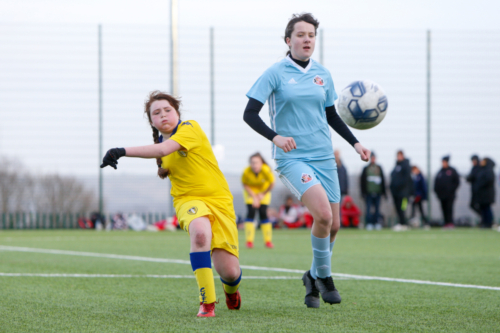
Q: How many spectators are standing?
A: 7